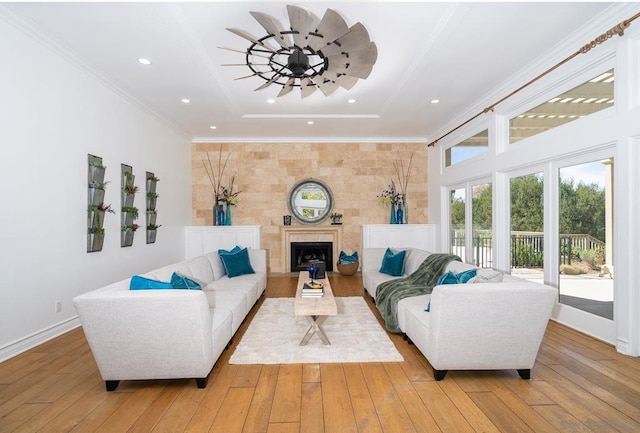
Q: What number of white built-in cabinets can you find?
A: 2